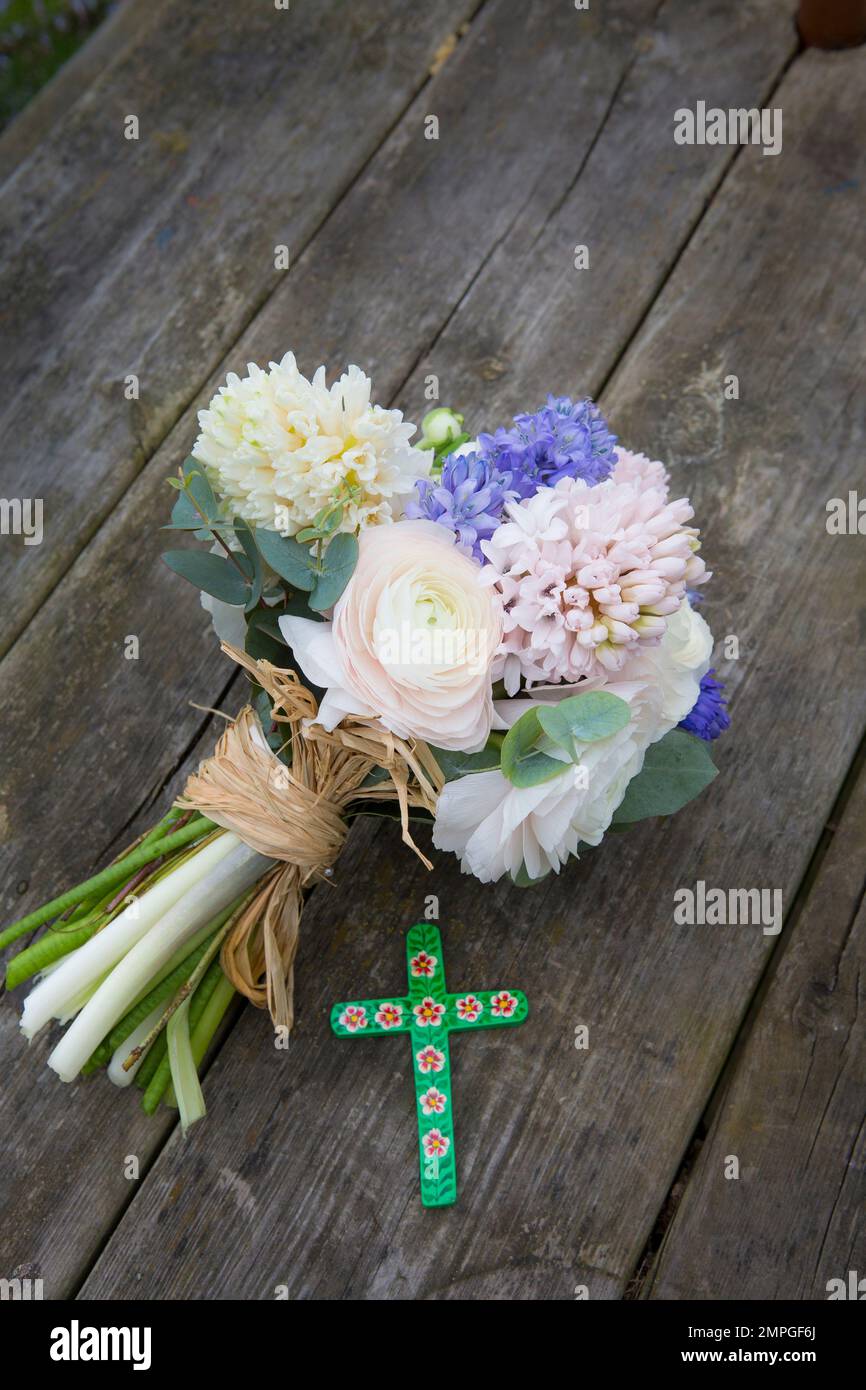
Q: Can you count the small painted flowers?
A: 9